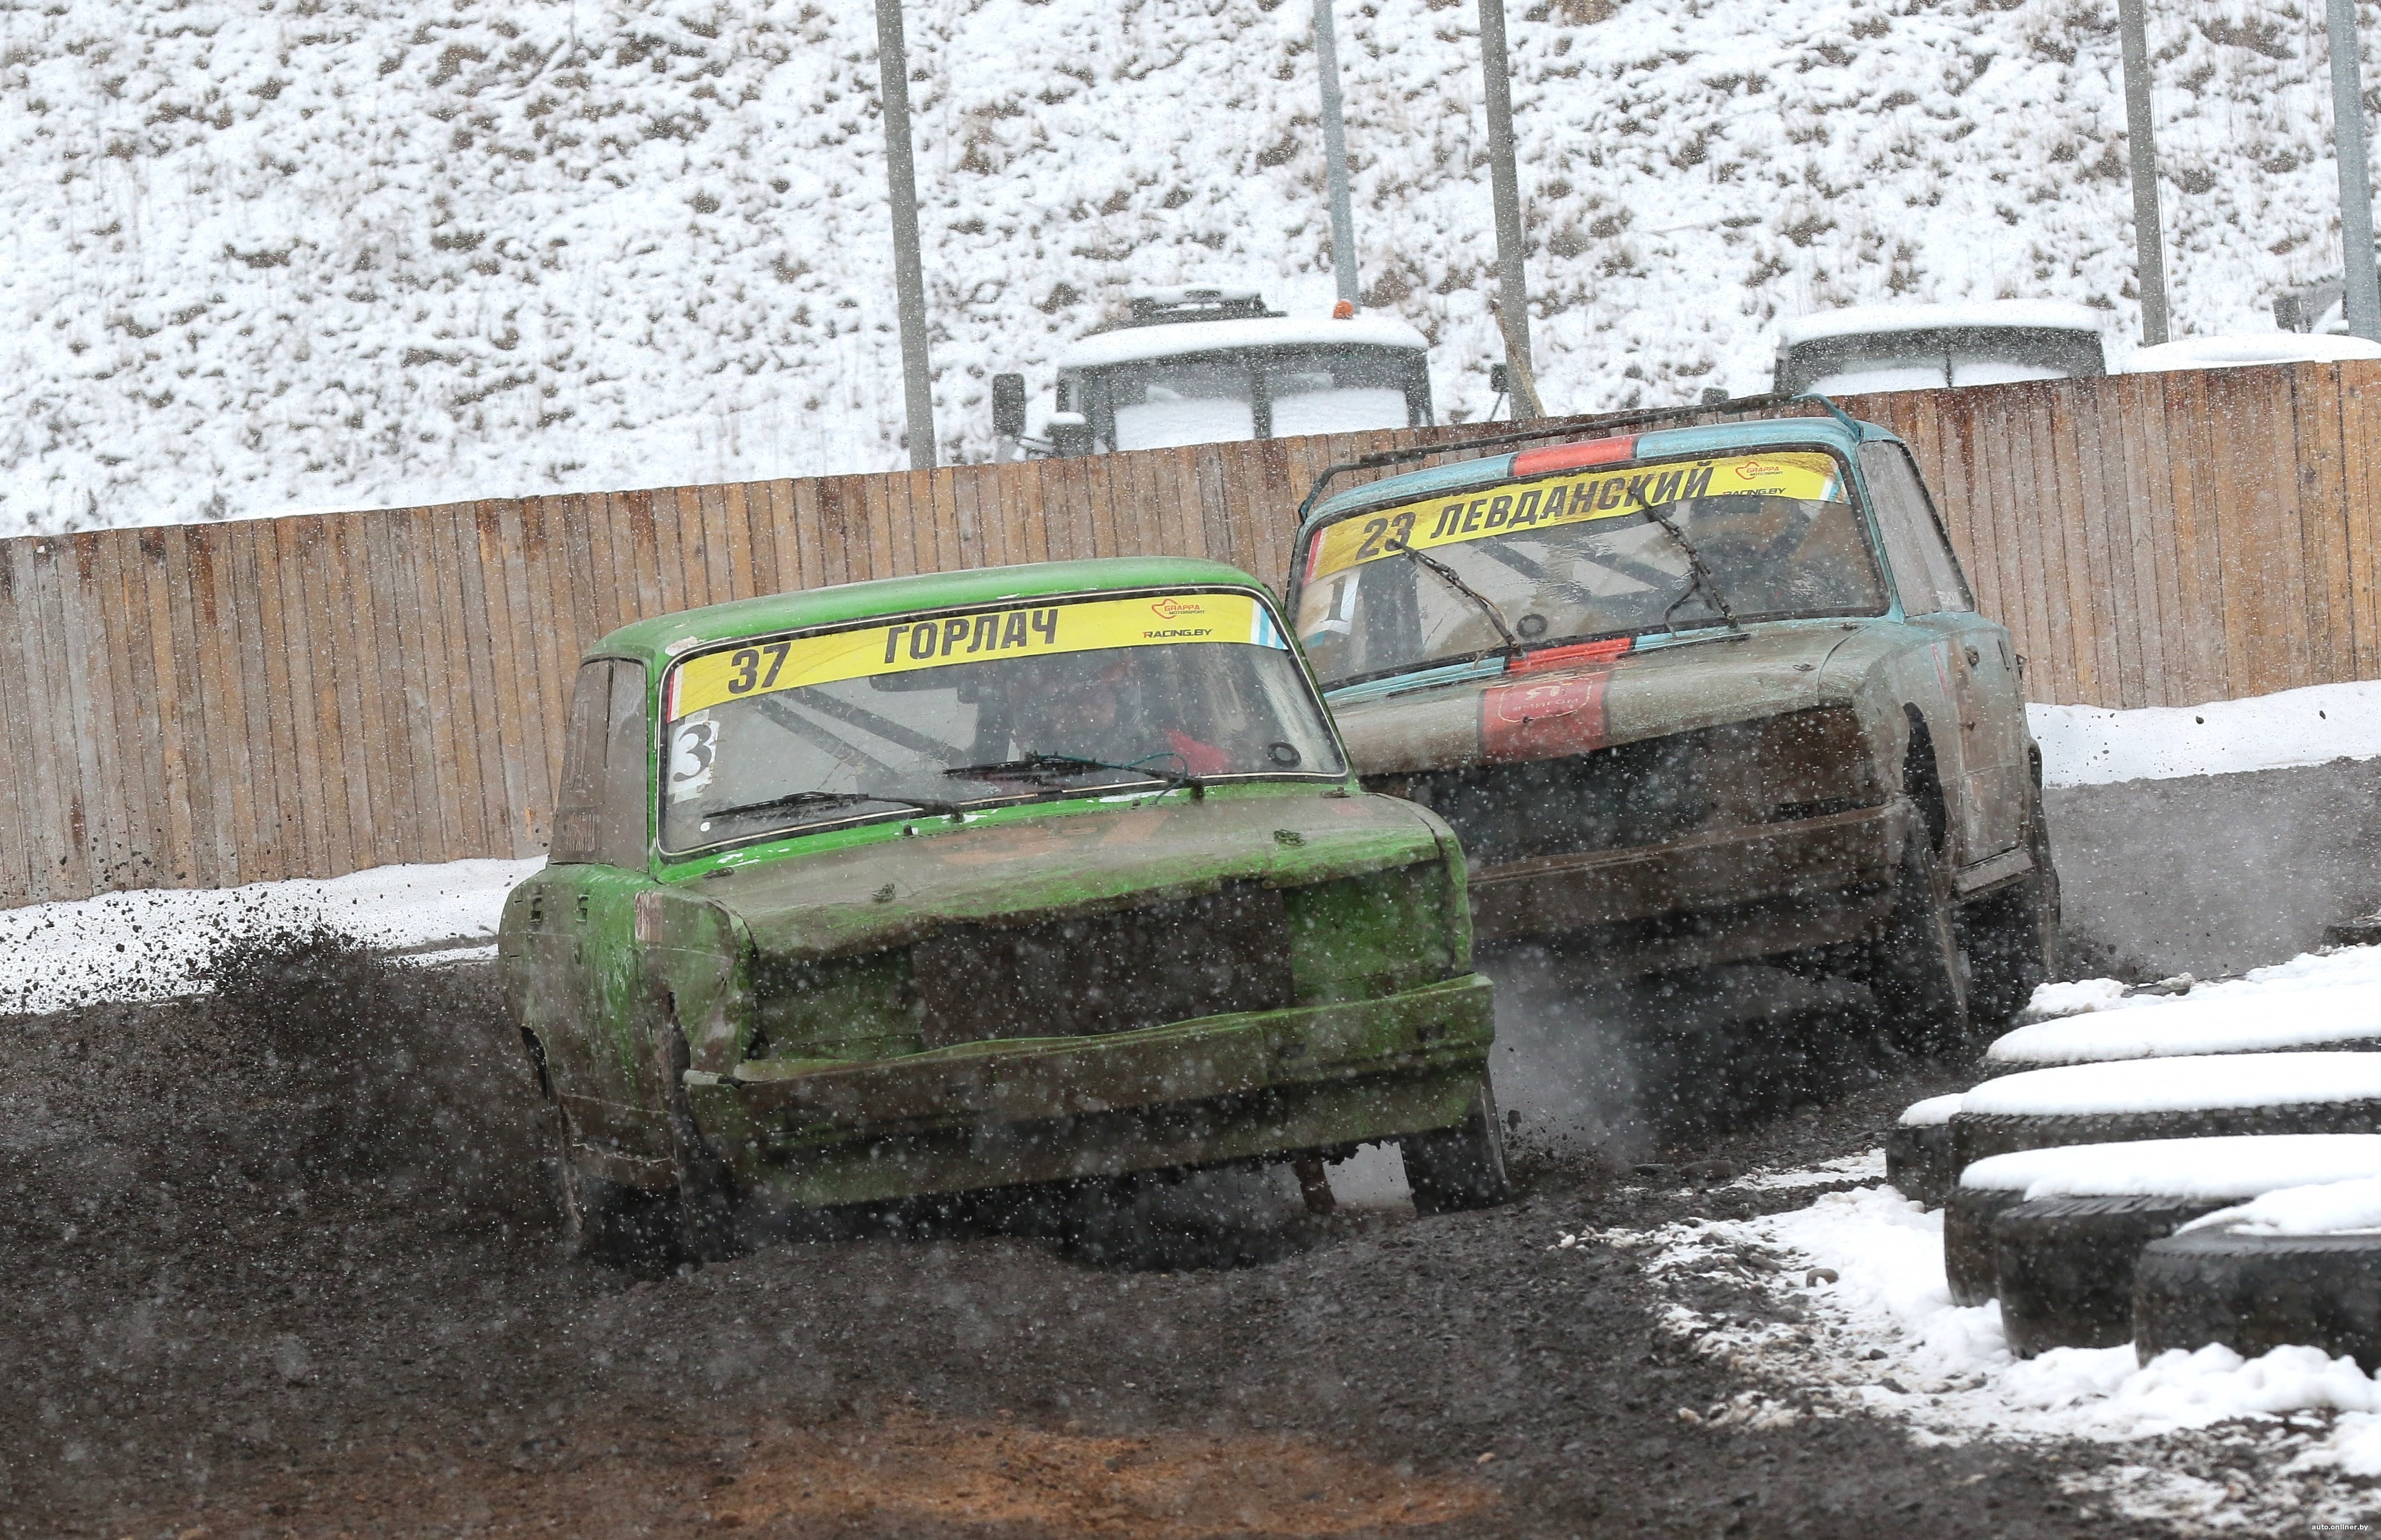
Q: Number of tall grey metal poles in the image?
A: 5